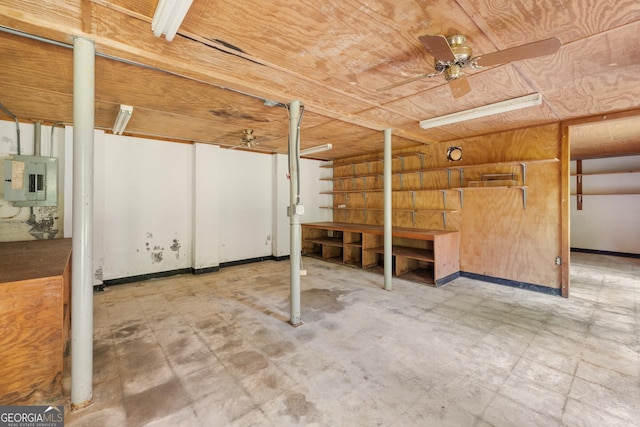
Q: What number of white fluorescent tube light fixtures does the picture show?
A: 4